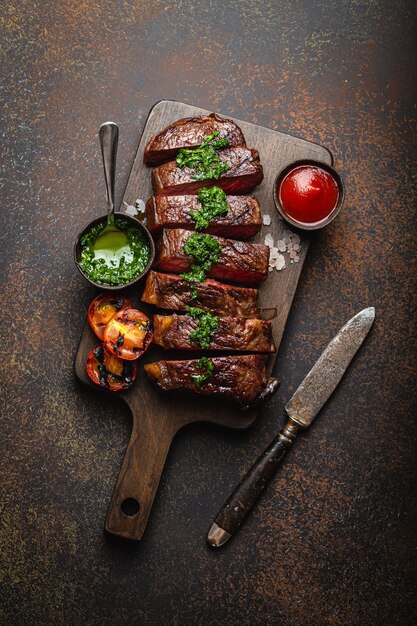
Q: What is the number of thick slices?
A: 7